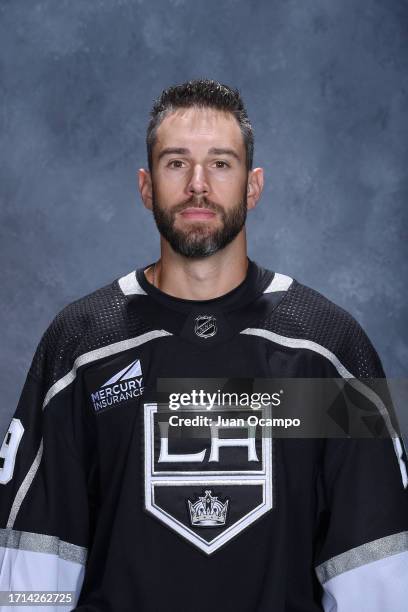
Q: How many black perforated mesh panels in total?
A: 2